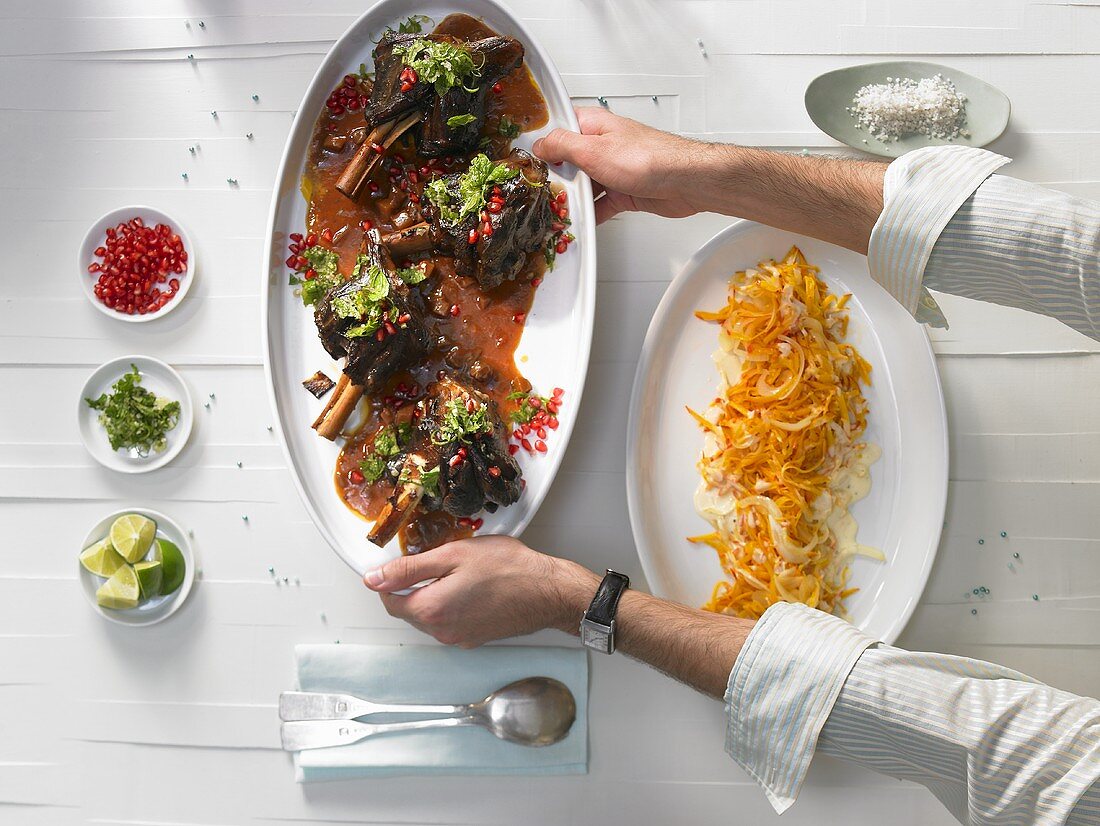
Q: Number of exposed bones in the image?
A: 4